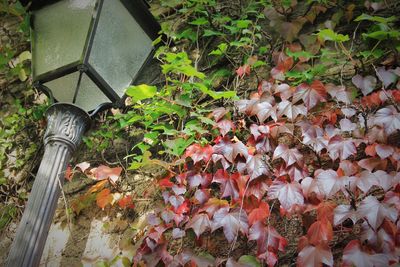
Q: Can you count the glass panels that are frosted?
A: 4